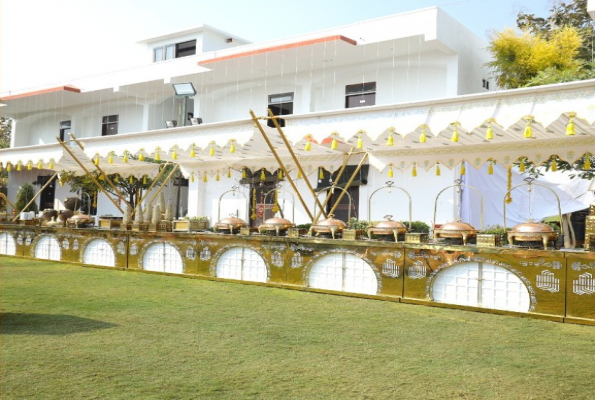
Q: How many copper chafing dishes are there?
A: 7